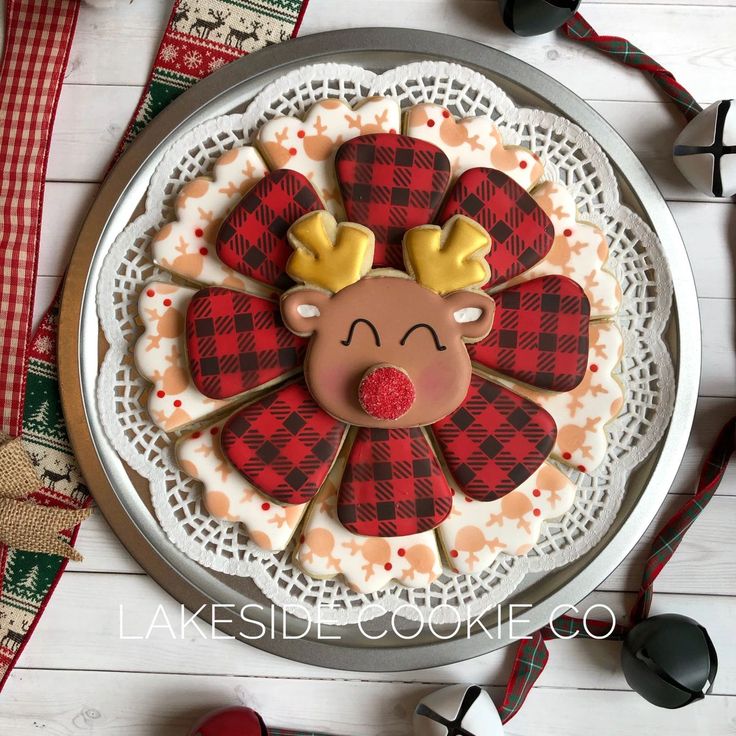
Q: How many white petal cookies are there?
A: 9